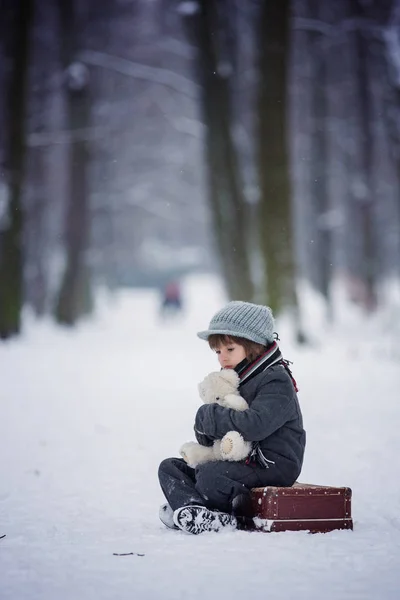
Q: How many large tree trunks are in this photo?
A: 4